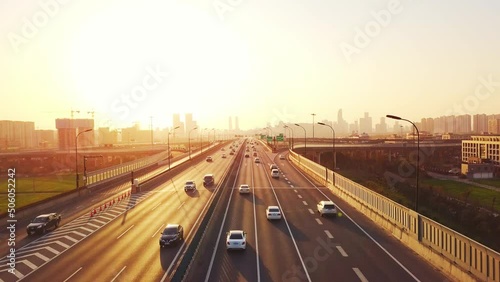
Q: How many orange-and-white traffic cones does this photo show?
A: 10